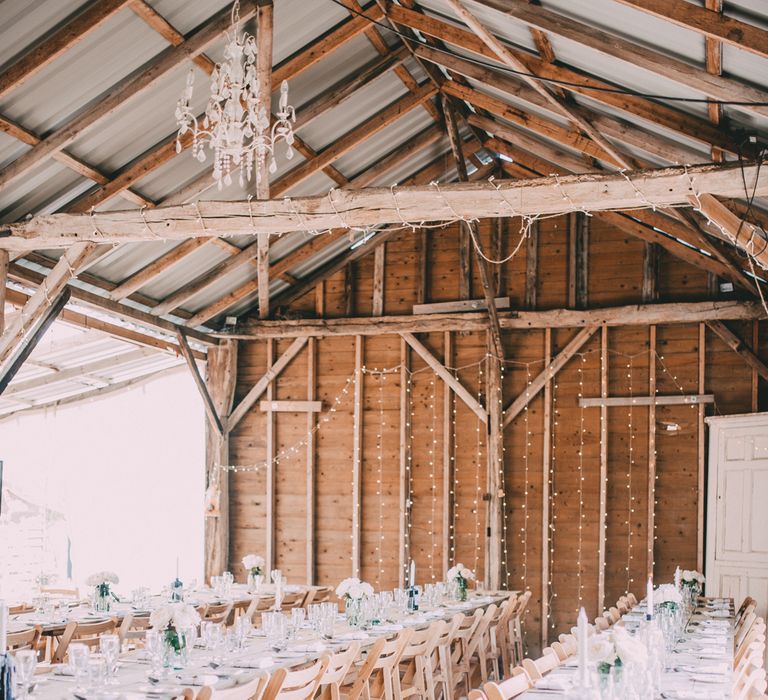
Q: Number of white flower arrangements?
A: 8